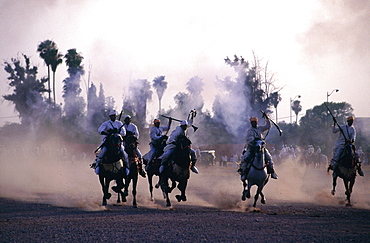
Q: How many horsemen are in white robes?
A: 6